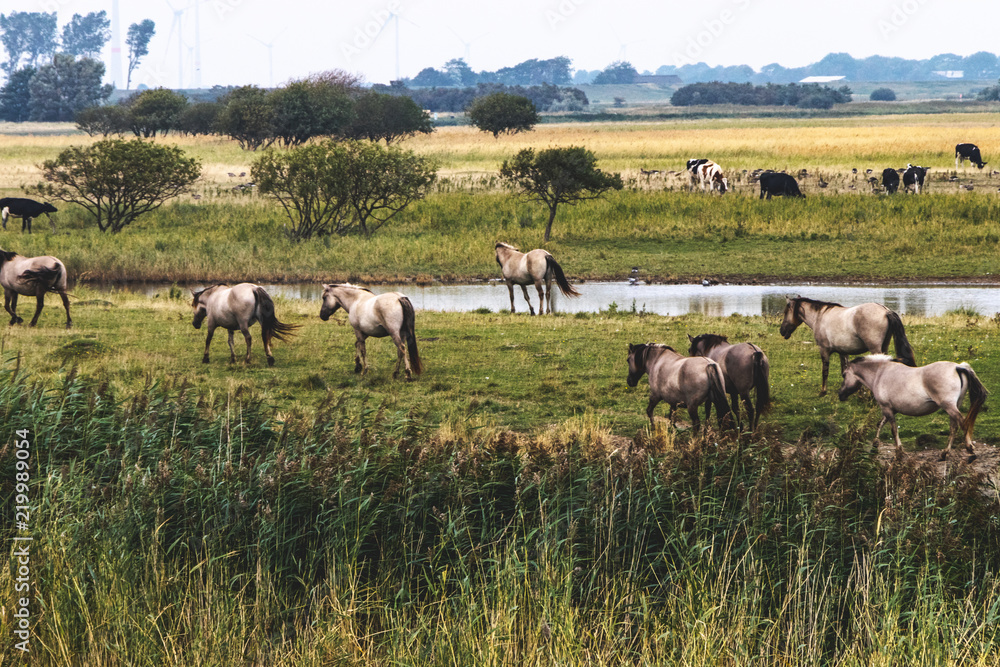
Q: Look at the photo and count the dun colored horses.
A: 8